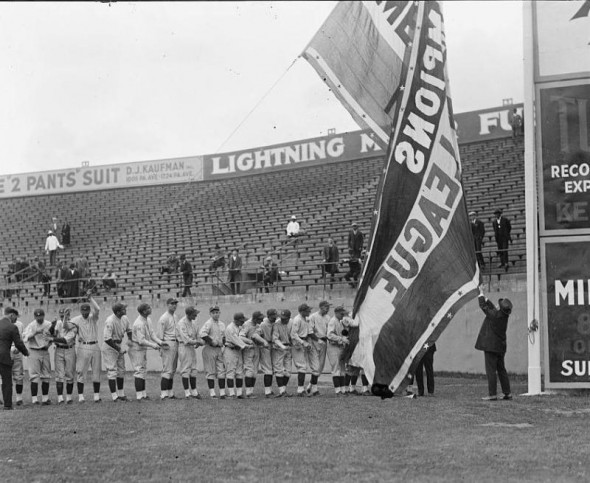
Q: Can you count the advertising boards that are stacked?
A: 3